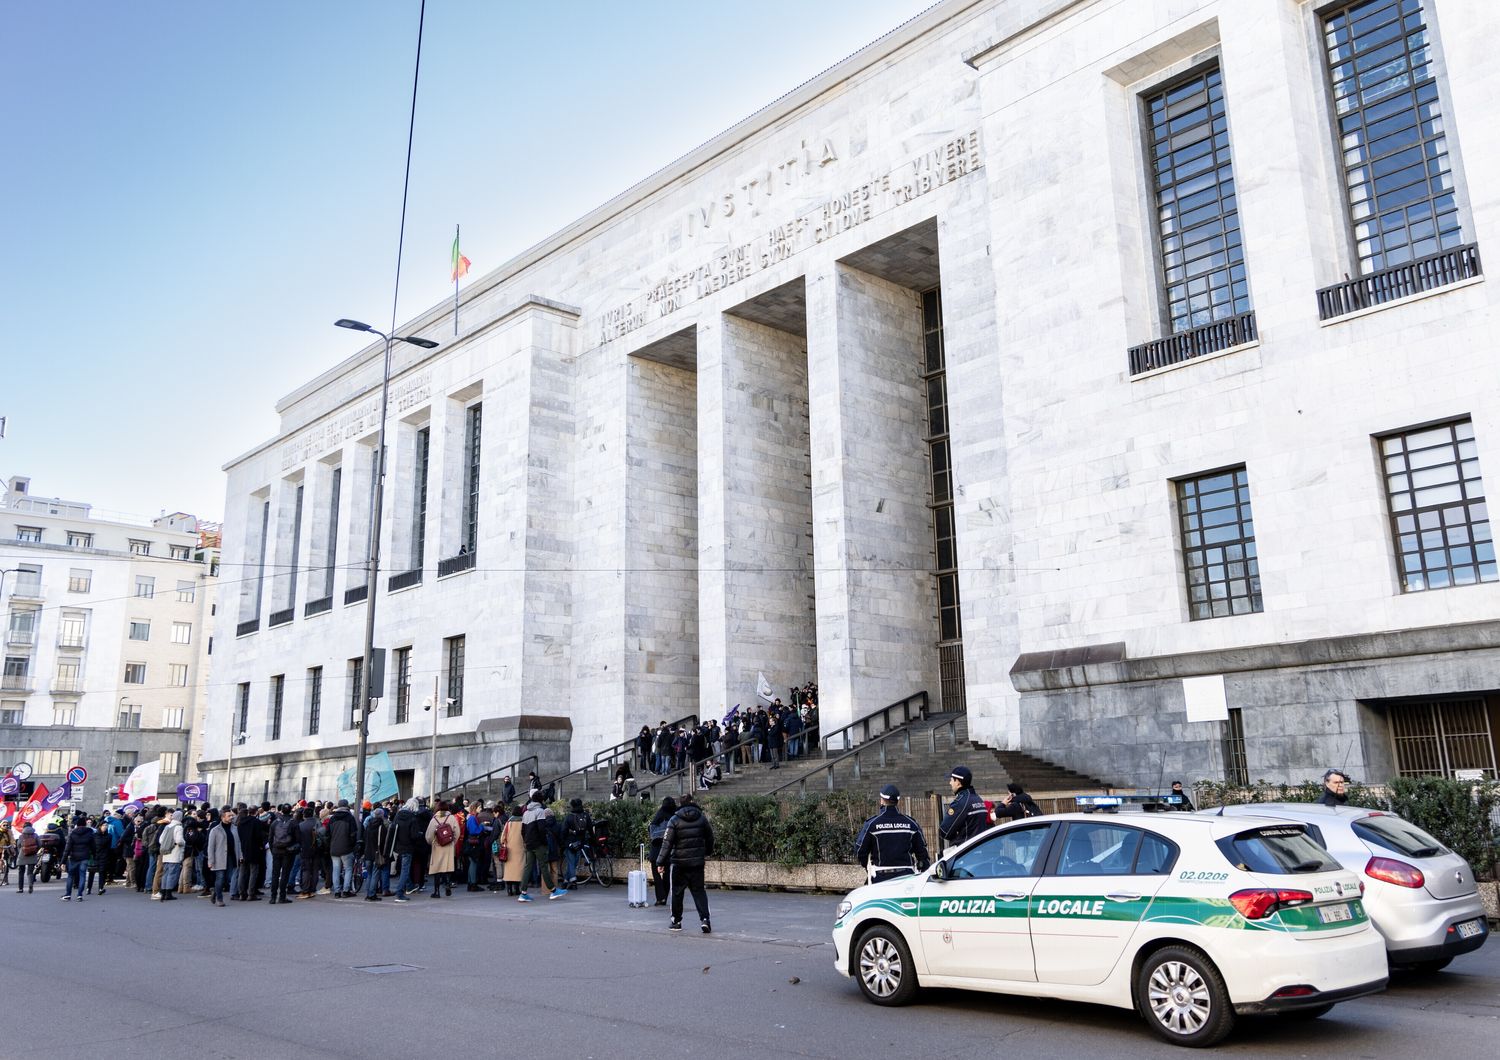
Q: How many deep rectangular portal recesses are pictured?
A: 3